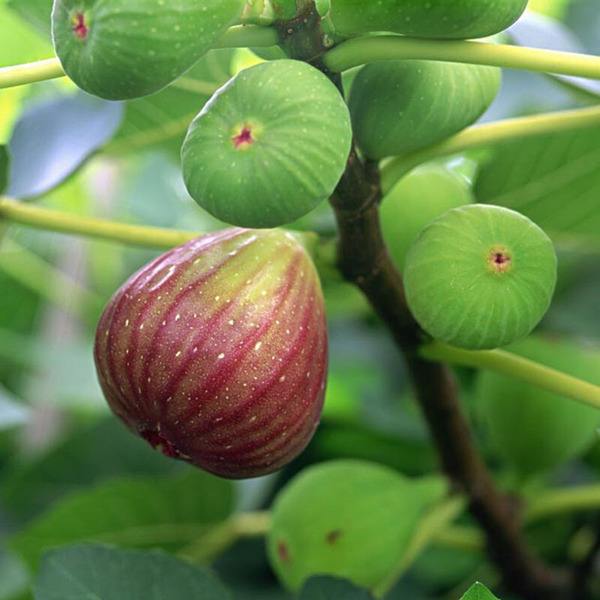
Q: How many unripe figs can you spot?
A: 8